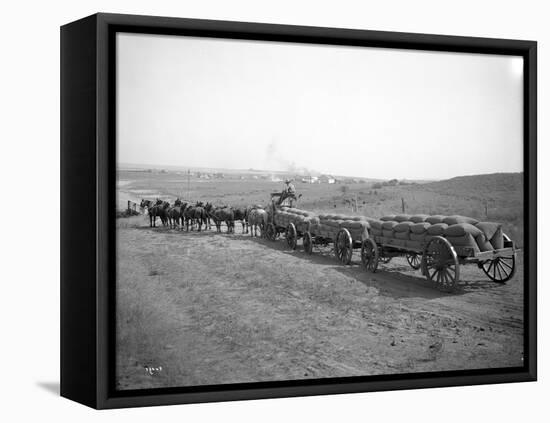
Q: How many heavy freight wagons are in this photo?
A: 3